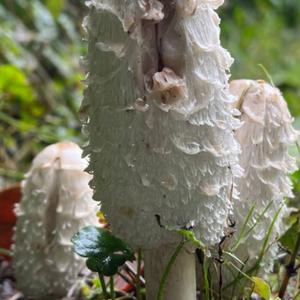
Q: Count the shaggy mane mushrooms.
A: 3